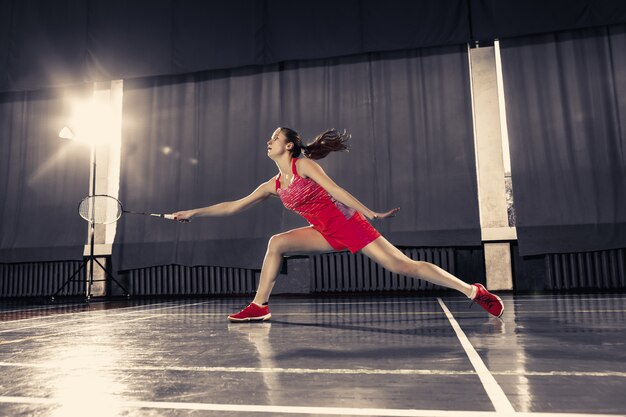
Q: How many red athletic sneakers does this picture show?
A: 2